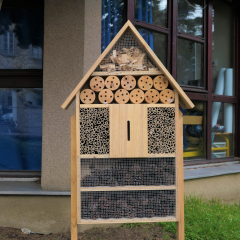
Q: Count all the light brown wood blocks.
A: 11